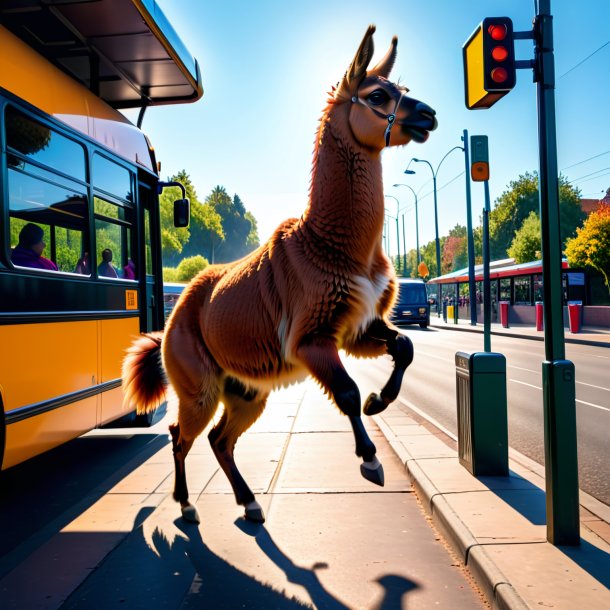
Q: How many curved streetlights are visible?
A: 3